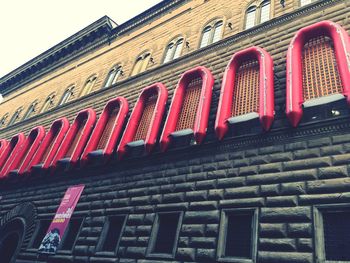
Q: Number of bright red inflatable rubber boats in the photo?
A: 10